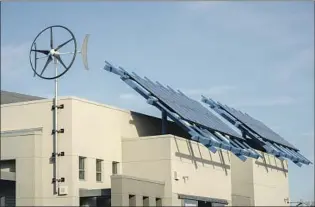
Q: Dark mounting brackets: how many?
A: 4